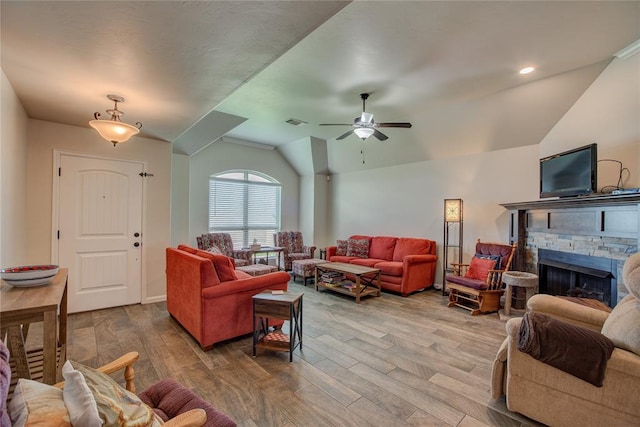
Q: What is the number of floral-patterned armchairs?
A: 2